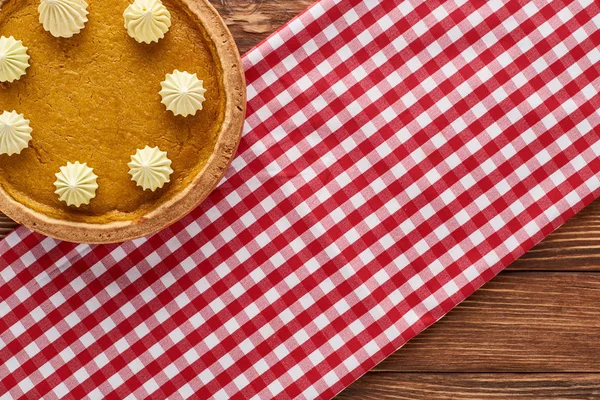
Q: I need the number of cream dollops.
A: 7